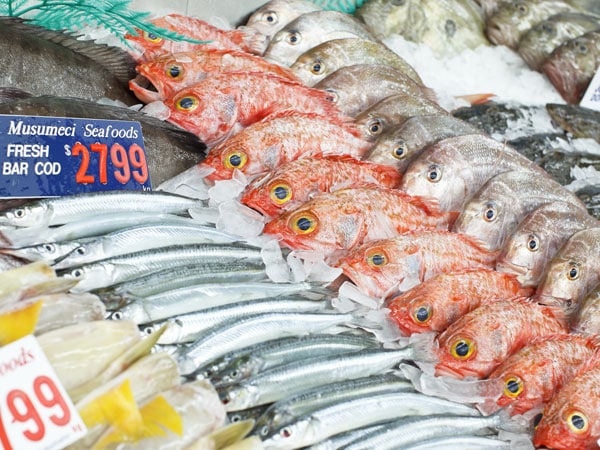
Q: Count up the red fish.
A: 11